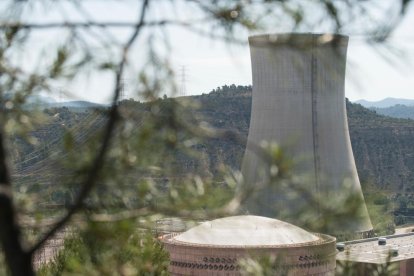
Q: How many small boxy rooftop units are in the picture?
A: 3